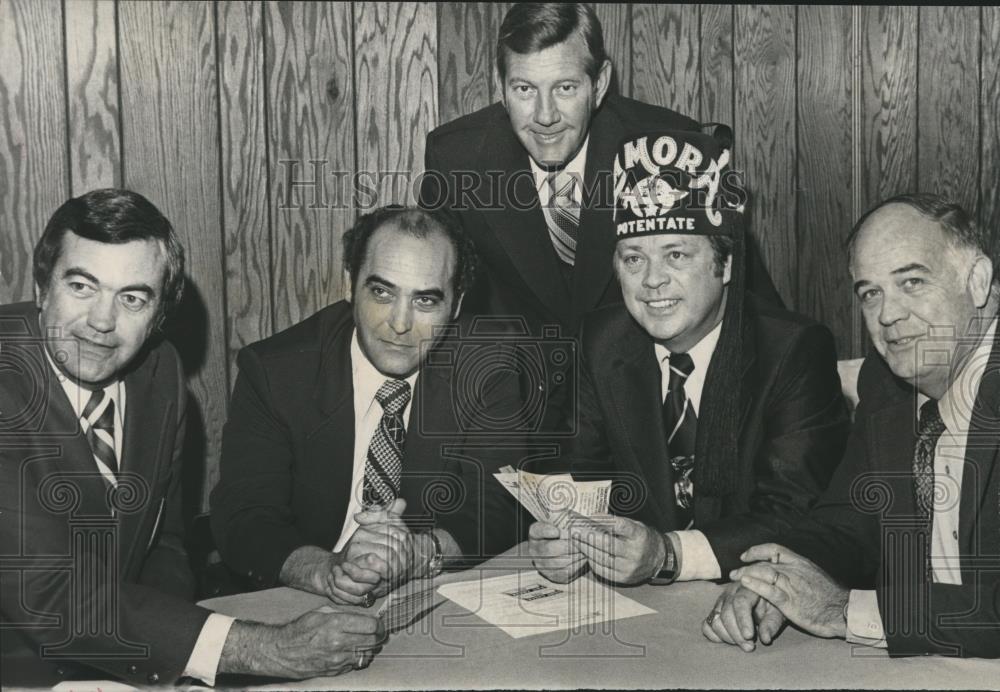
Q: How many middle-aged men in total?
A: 5